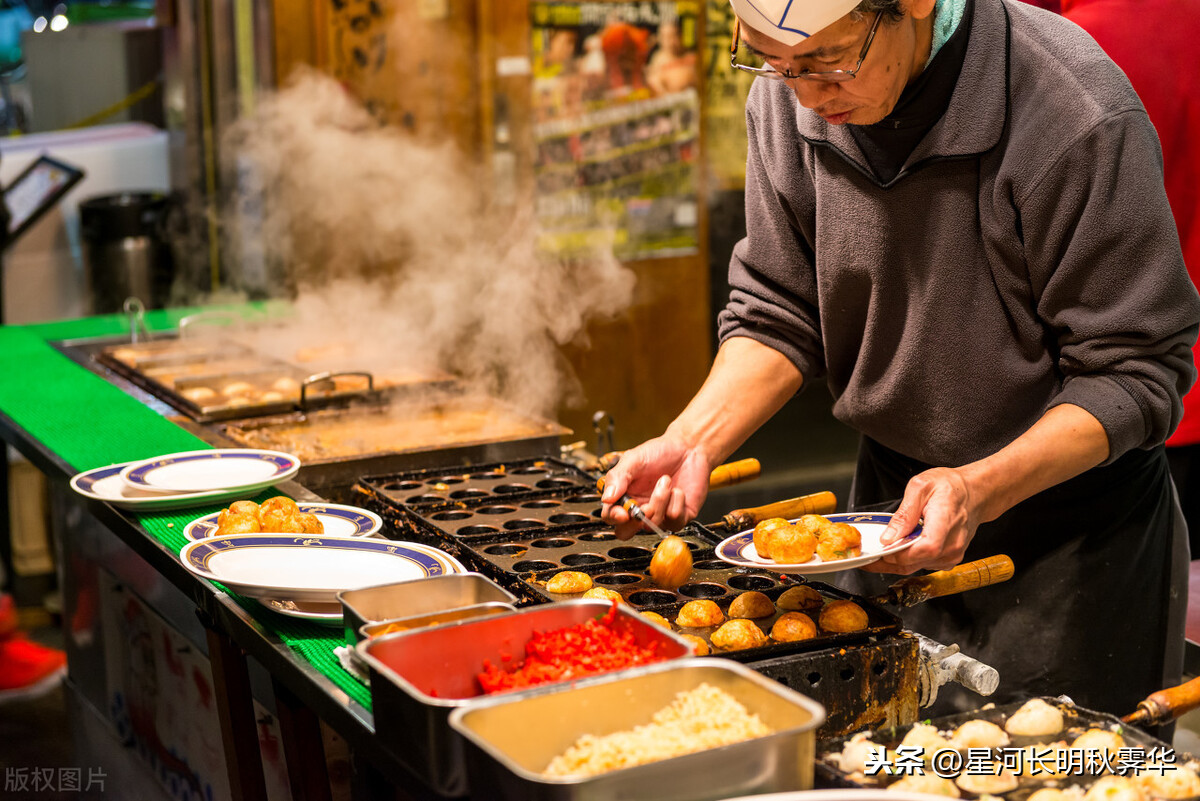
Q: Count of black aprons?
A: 1